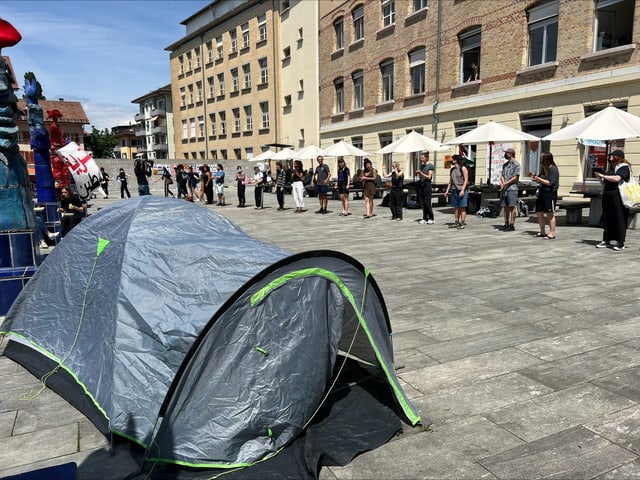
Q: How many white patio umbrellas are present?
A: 7